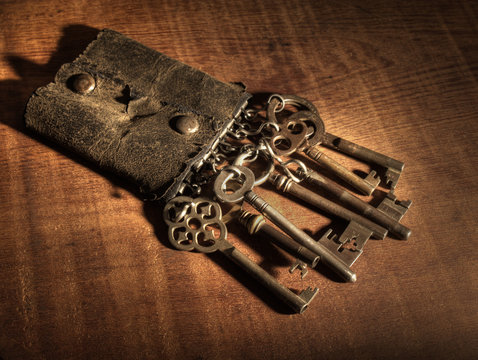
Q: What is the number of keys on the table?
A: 7